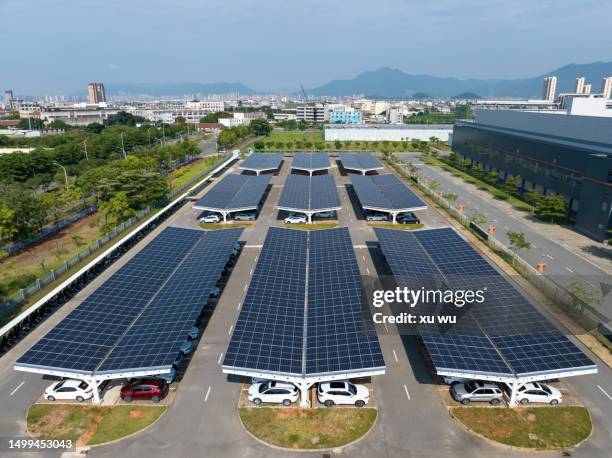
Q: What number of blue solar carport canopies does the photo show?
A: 9